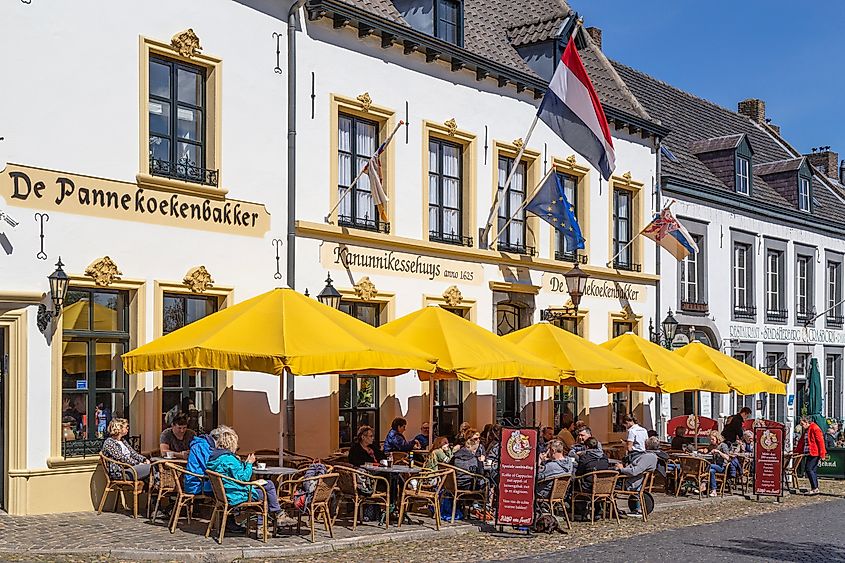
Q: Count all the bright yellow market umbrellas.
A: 5